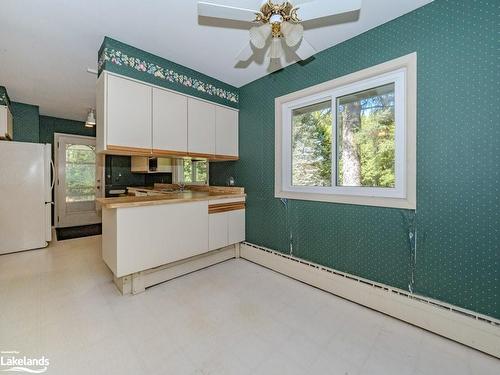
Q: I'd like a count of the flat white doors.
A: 6